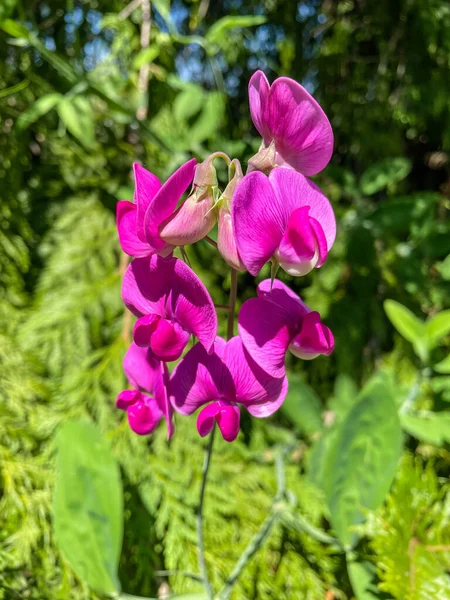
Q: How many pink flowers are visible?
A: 7